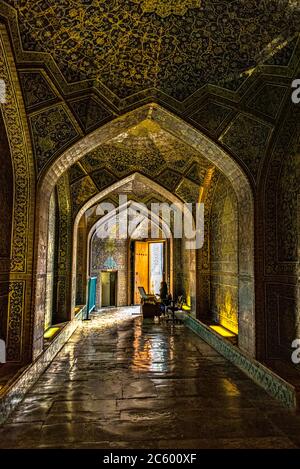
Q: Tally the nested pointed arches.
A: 3